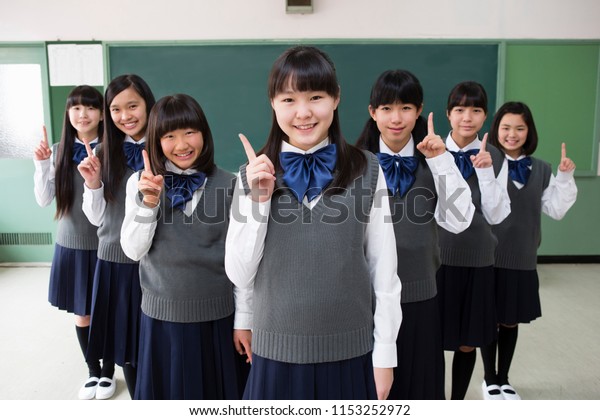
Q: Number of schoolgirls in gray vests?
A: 7